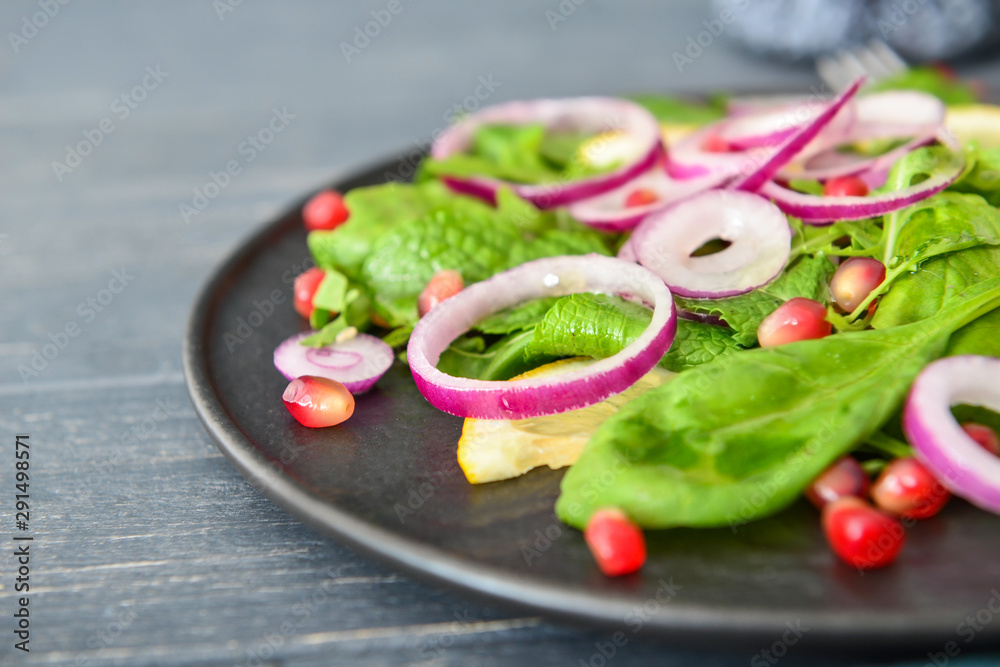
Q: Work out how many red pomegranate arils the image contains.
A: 14